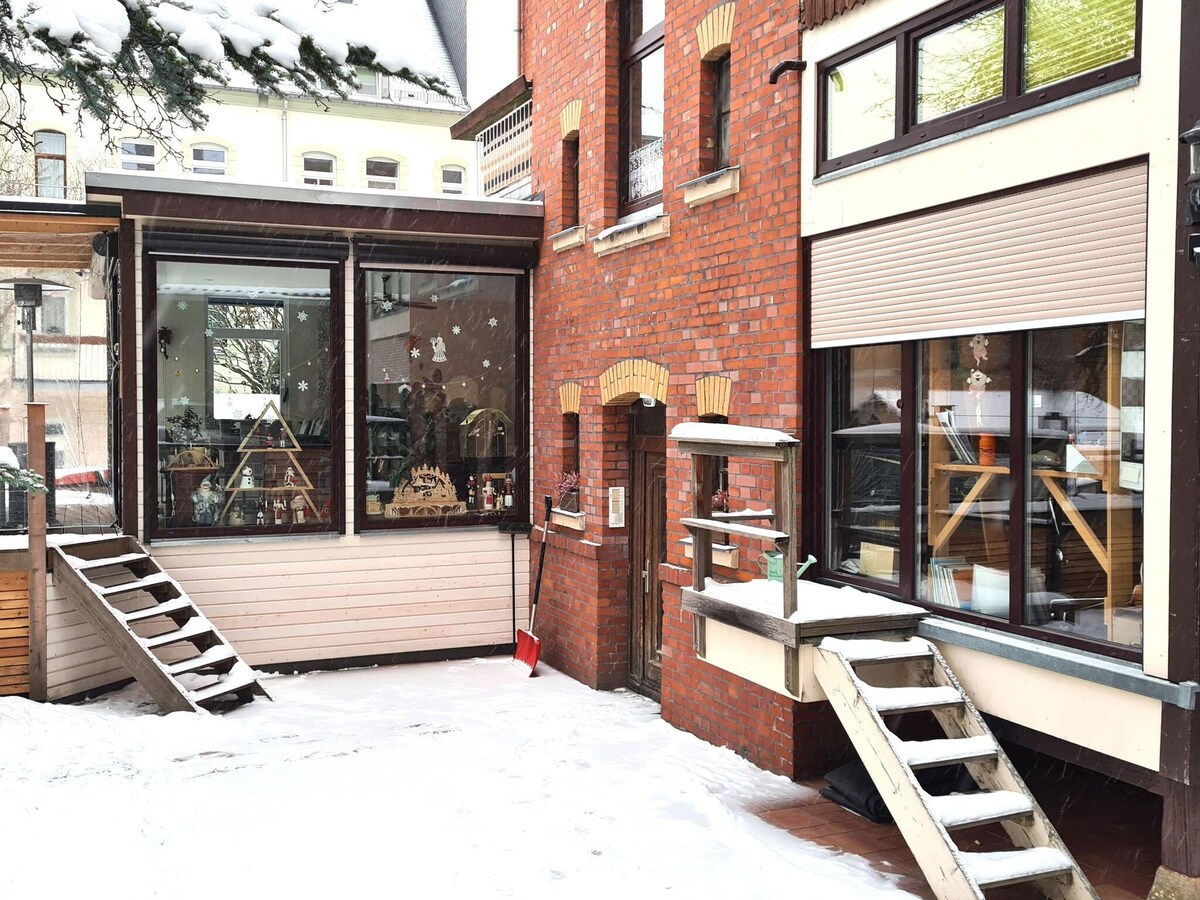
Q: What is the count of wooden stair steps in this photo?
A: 11